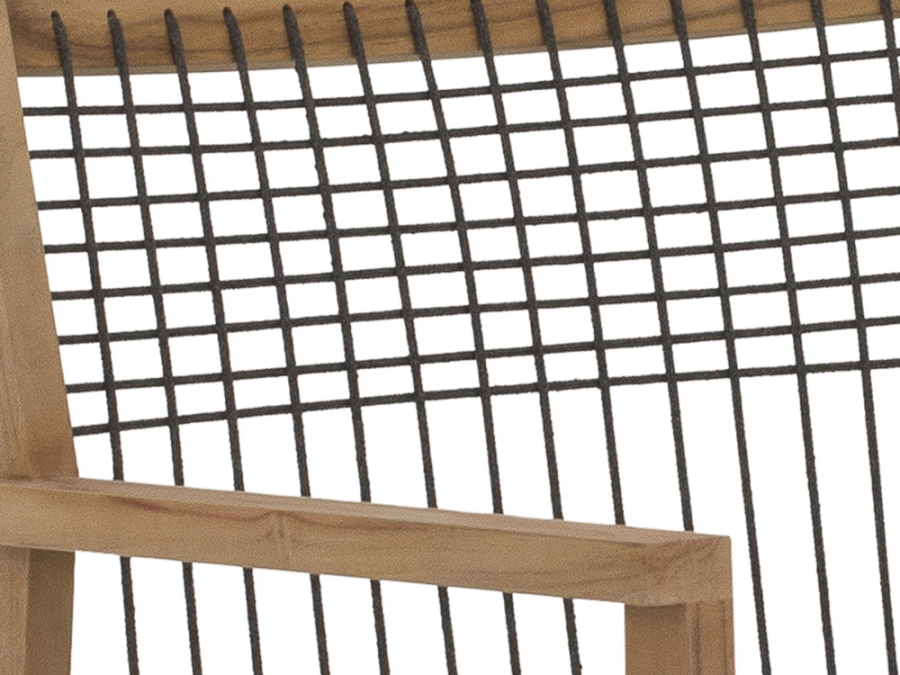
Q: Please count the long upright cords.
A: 14